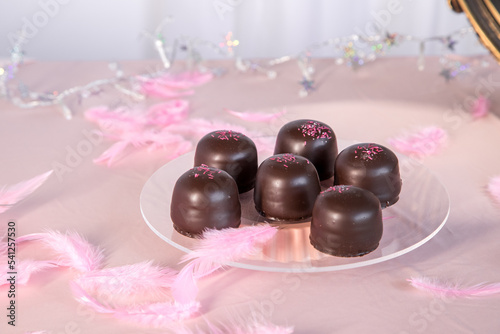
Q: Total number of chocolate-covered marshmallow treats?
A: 6